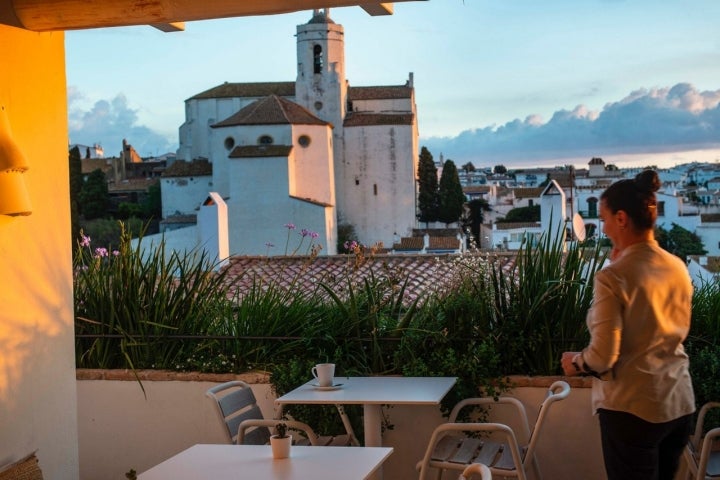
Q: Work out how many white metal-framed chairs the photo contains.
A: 4